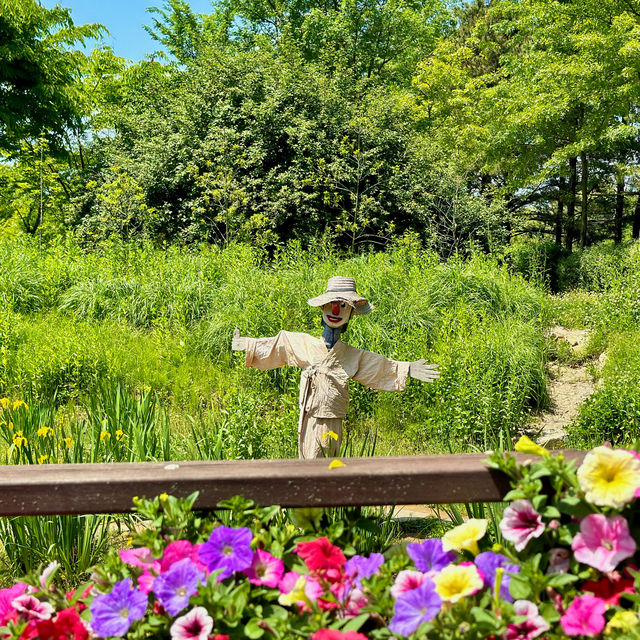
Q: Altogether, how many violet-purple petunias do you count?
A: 7